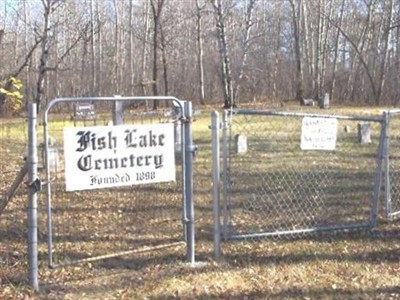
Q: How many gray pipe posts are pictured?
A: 3